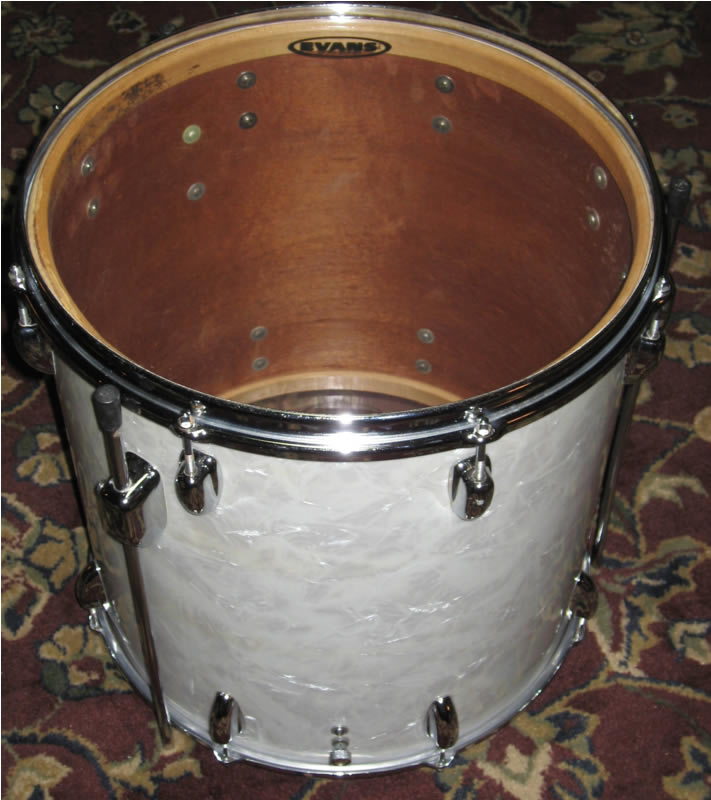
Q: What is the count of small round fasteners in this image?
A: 14